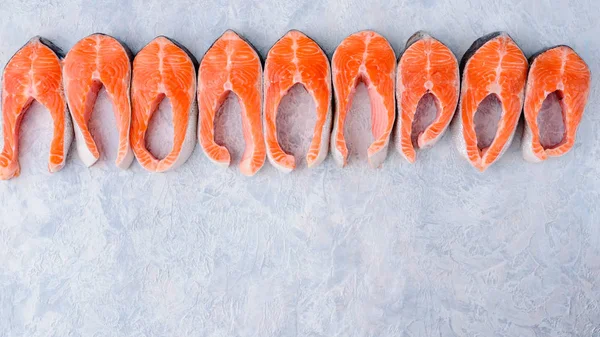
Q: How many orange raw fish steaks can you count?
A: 9